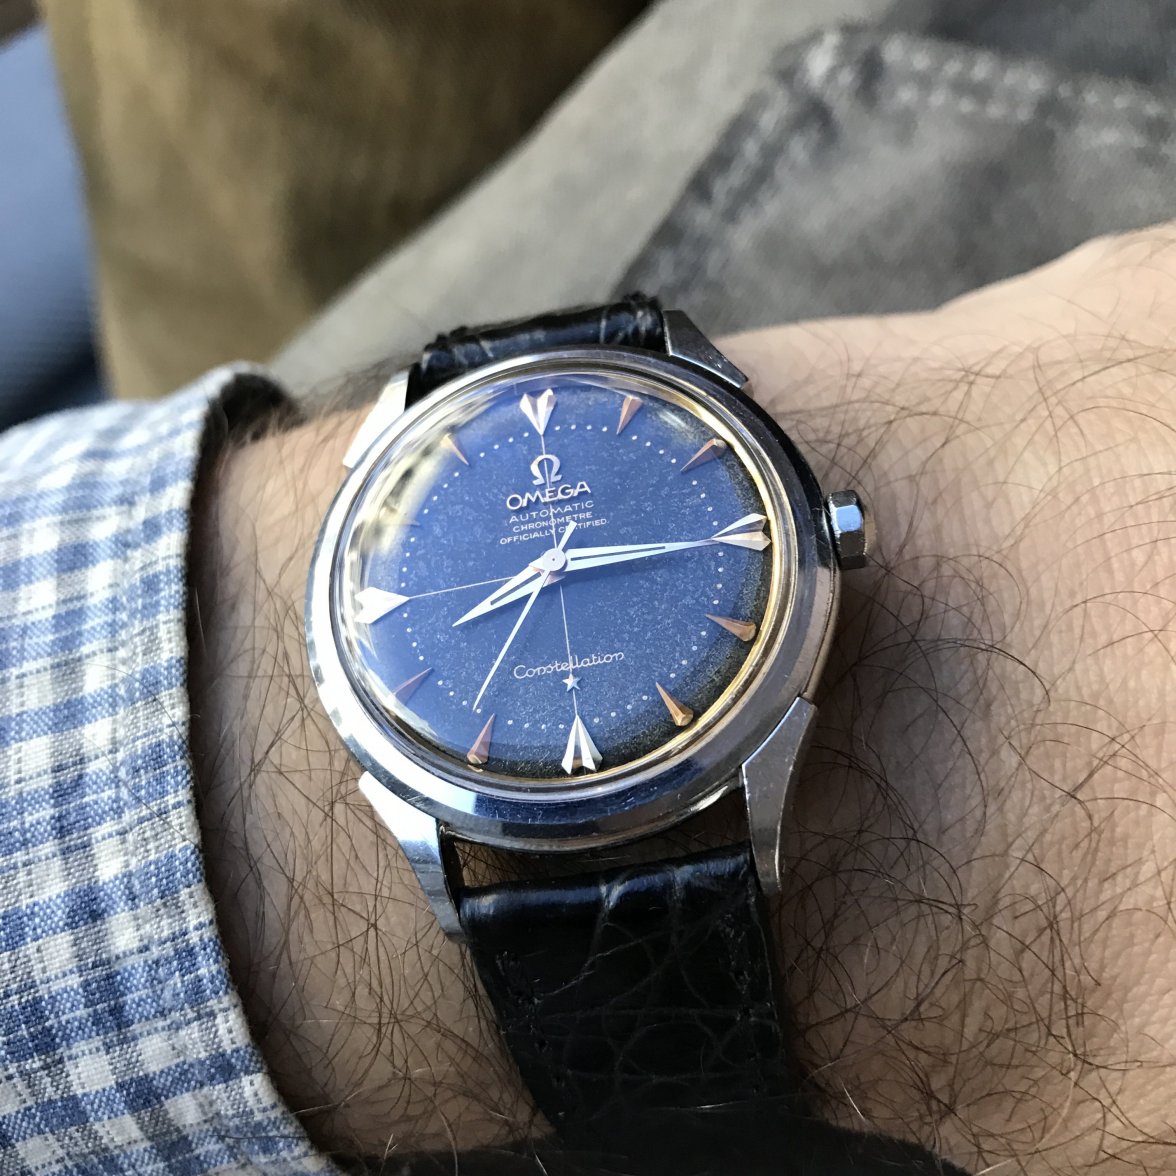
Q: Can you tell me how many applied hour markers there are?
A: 12